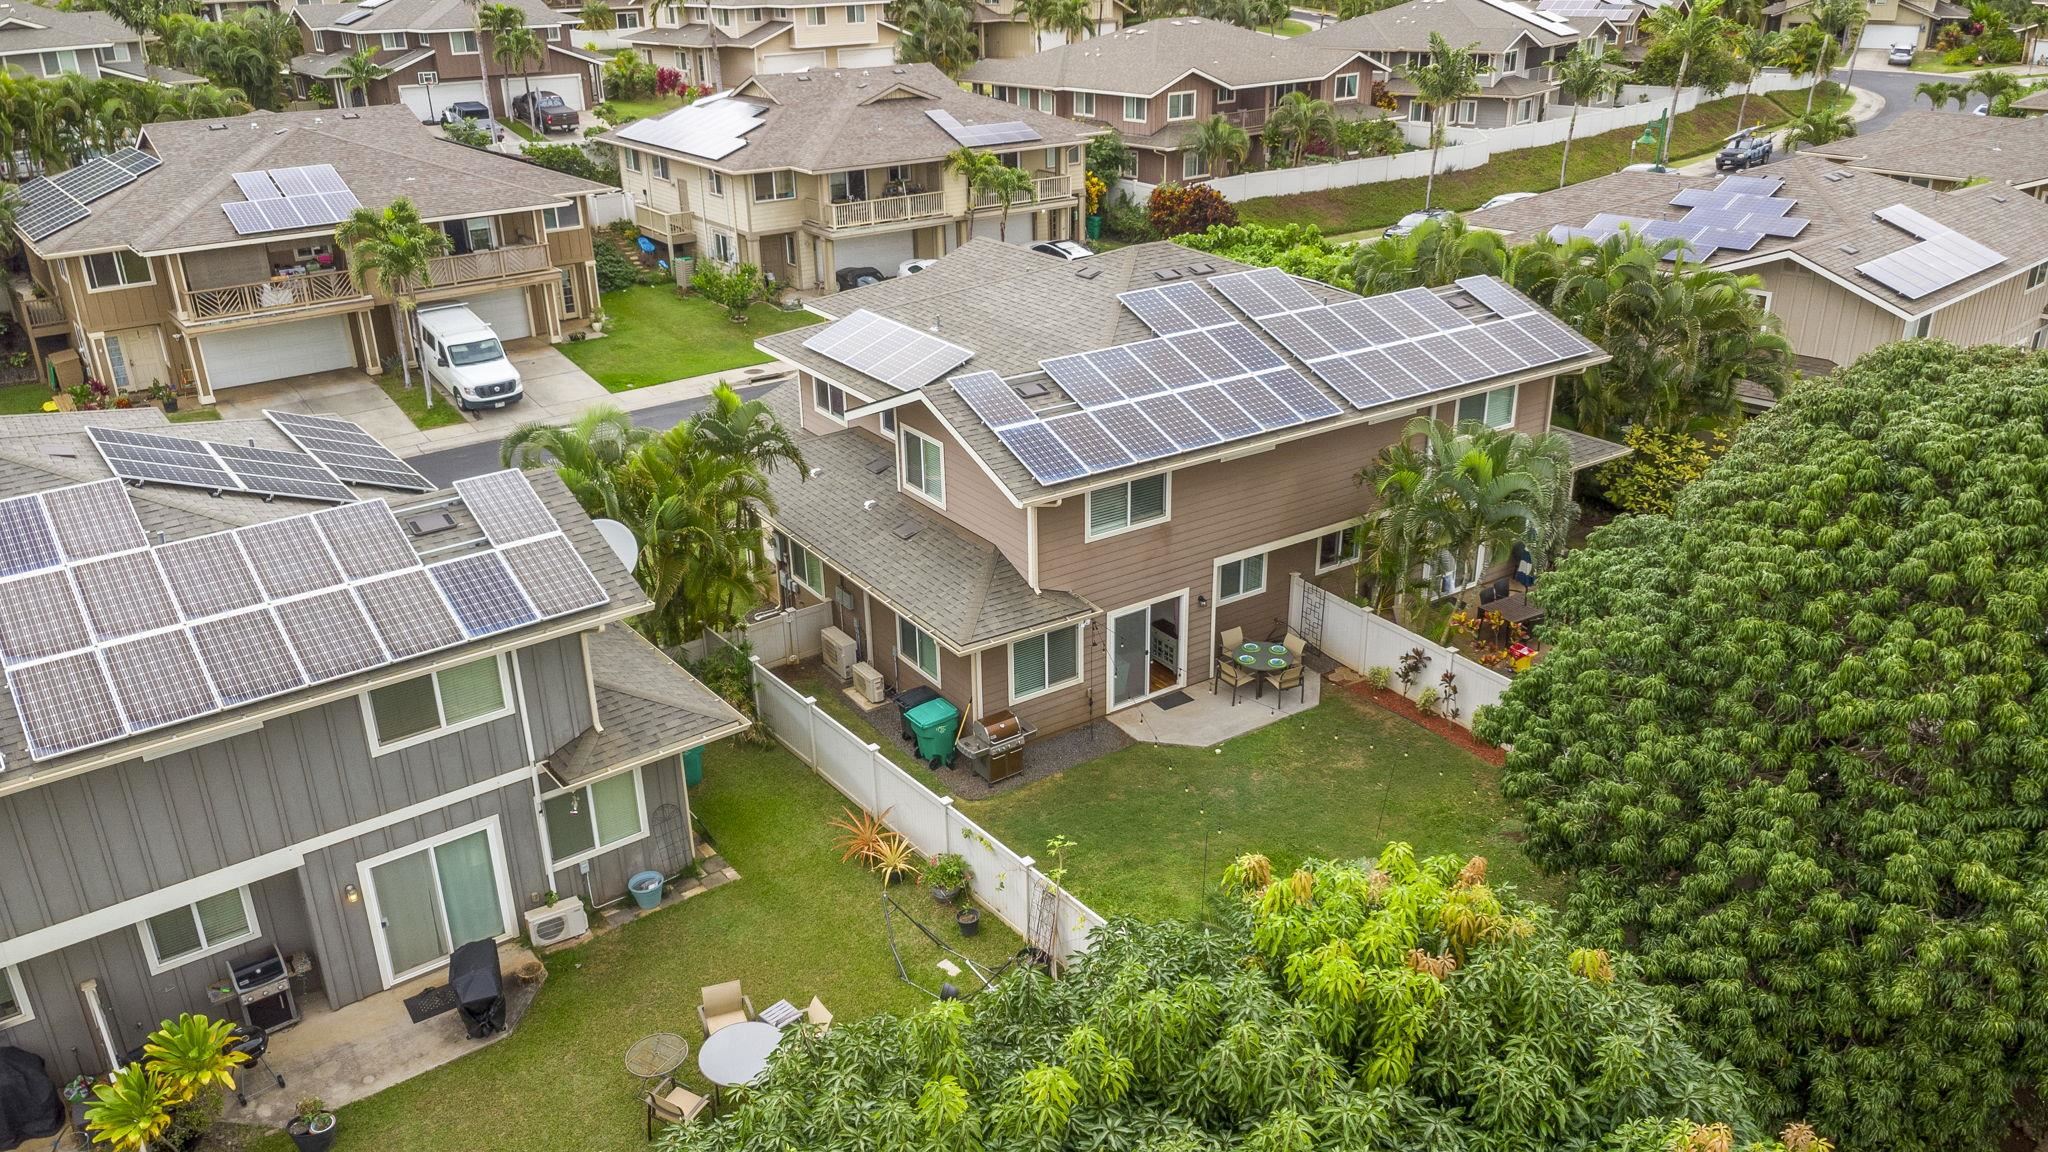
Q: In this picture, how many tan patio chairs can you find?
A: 7